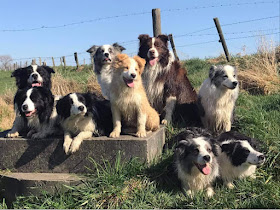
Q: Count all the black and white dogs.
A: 4